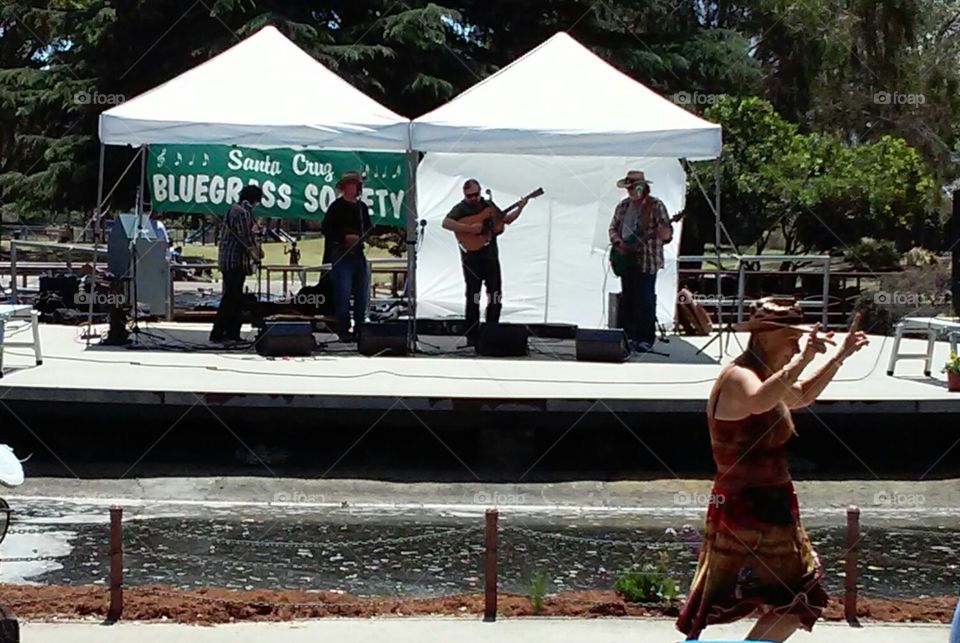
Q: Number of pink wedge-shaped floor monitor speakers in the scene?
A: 0